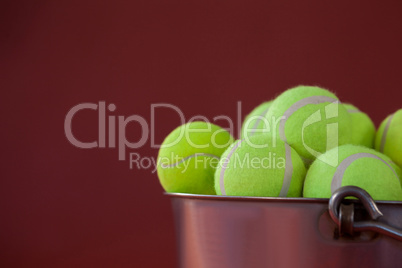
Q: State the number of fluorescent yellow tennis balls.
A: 7